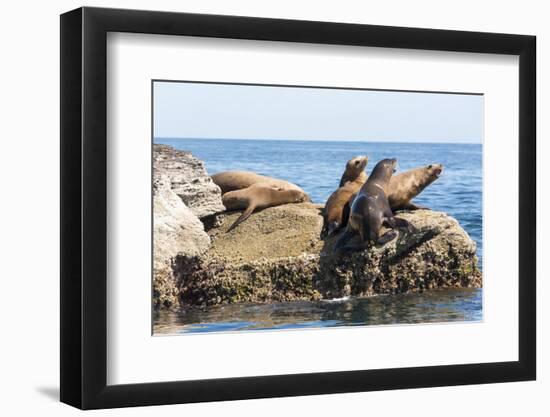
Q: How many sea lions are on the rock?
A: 5